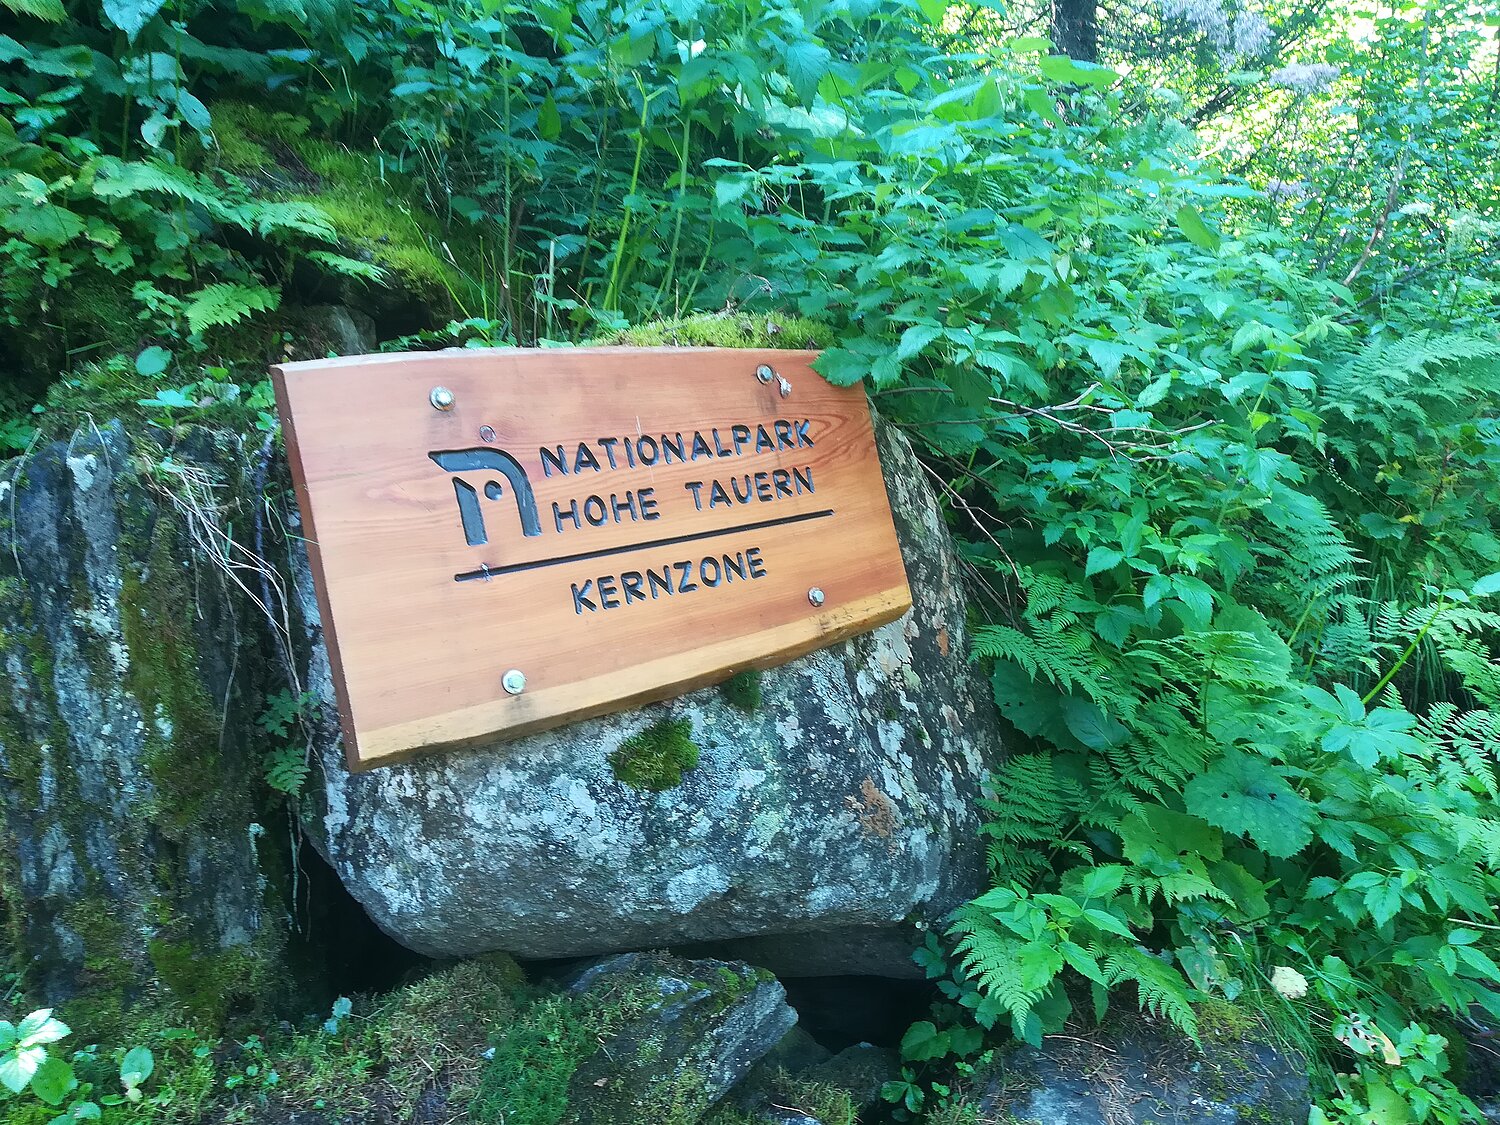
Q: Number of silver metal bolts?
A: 4